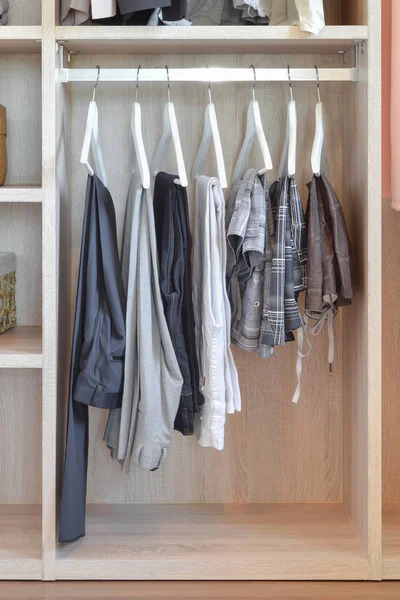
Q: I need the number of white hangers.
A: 7